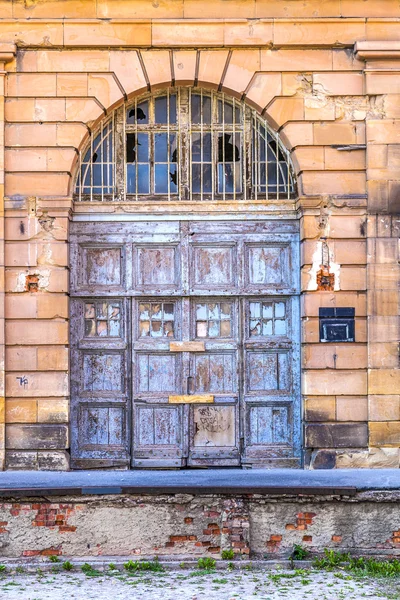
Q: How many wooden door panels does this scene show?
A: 12